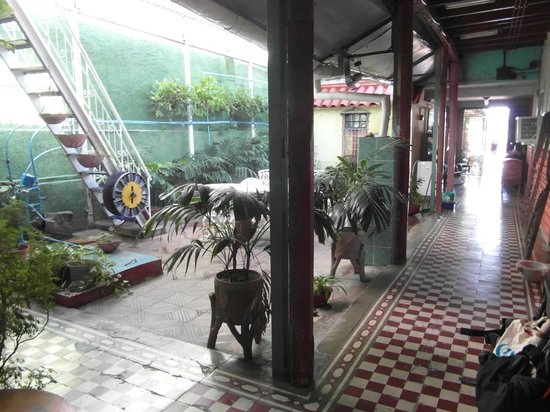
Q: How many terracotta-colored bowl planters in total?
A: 4